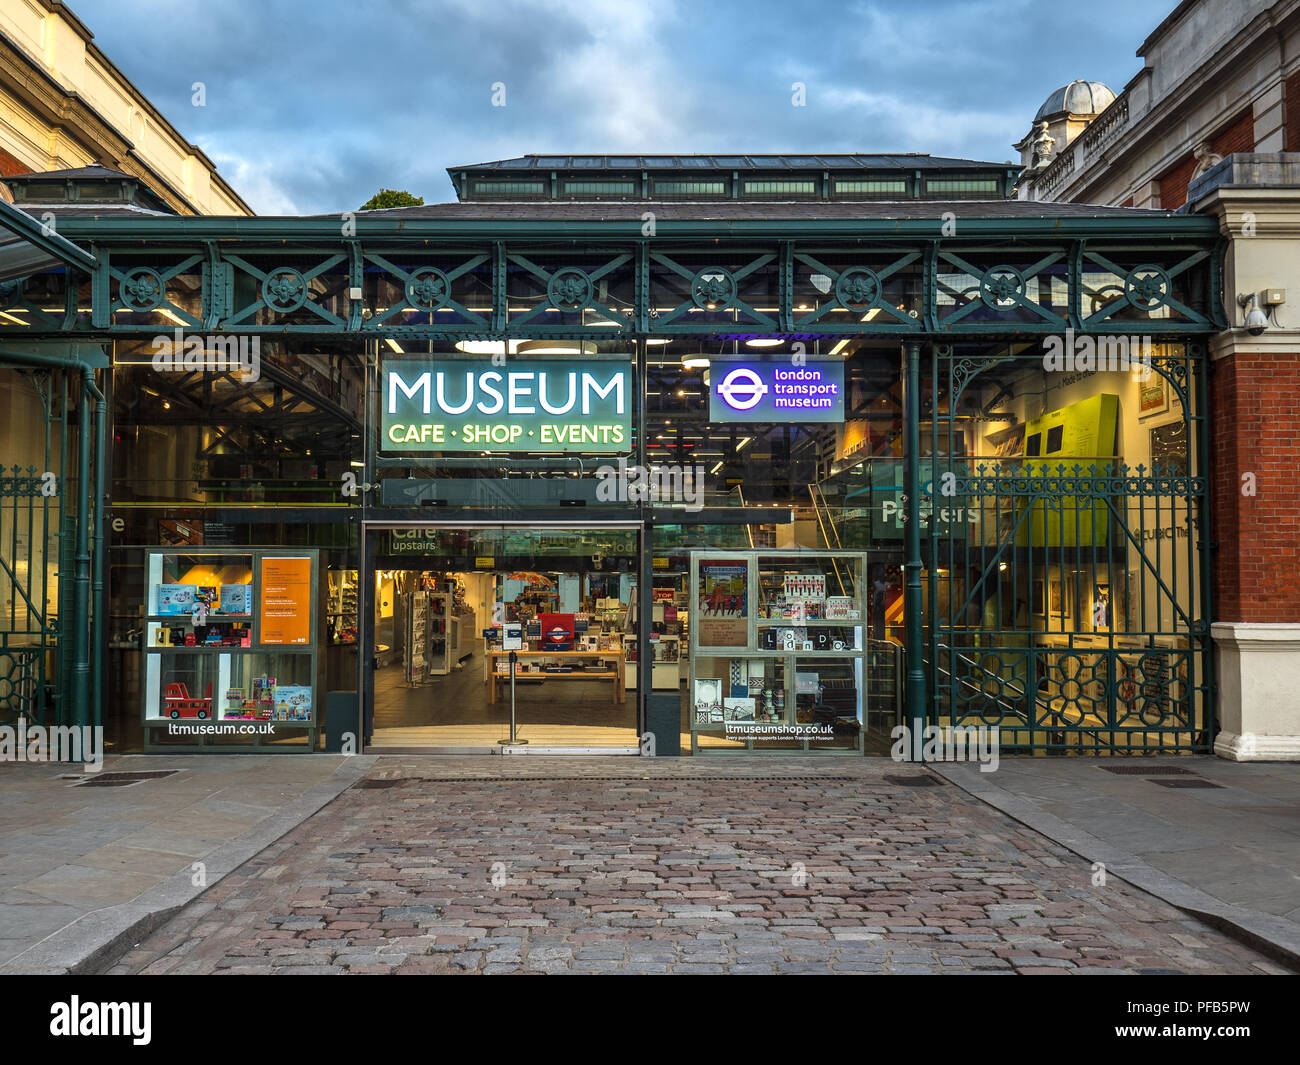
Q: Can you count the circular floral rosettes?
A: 8